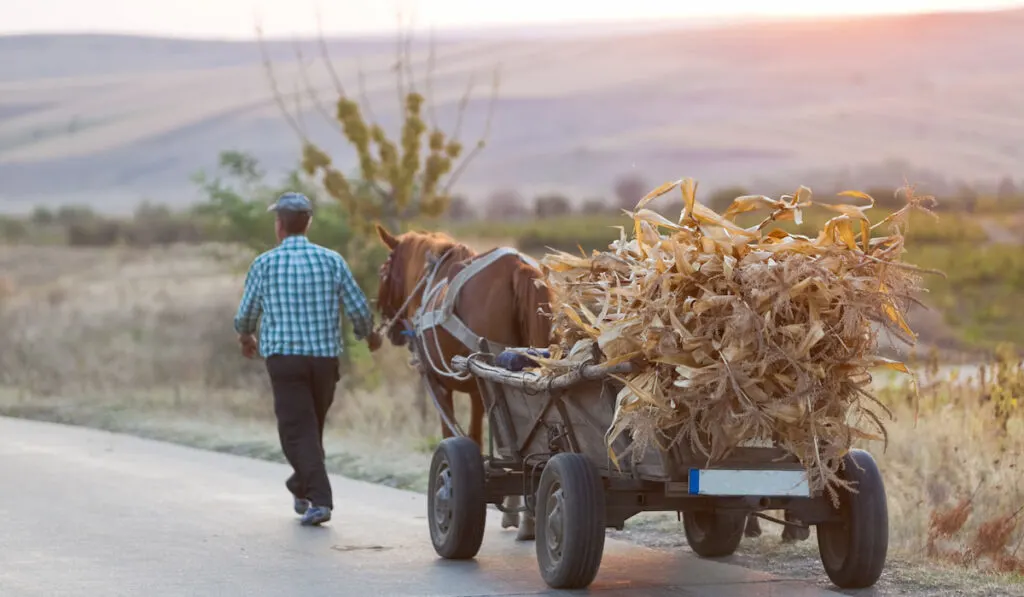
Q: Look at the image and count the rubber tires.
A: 4